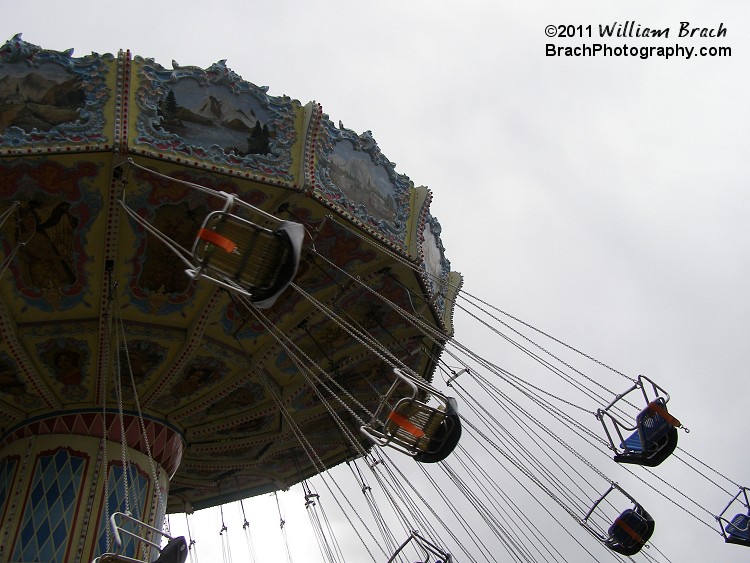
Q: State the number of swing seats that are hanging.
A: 7